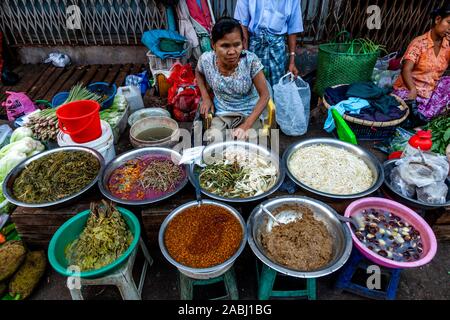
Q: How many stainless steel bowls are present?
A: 7